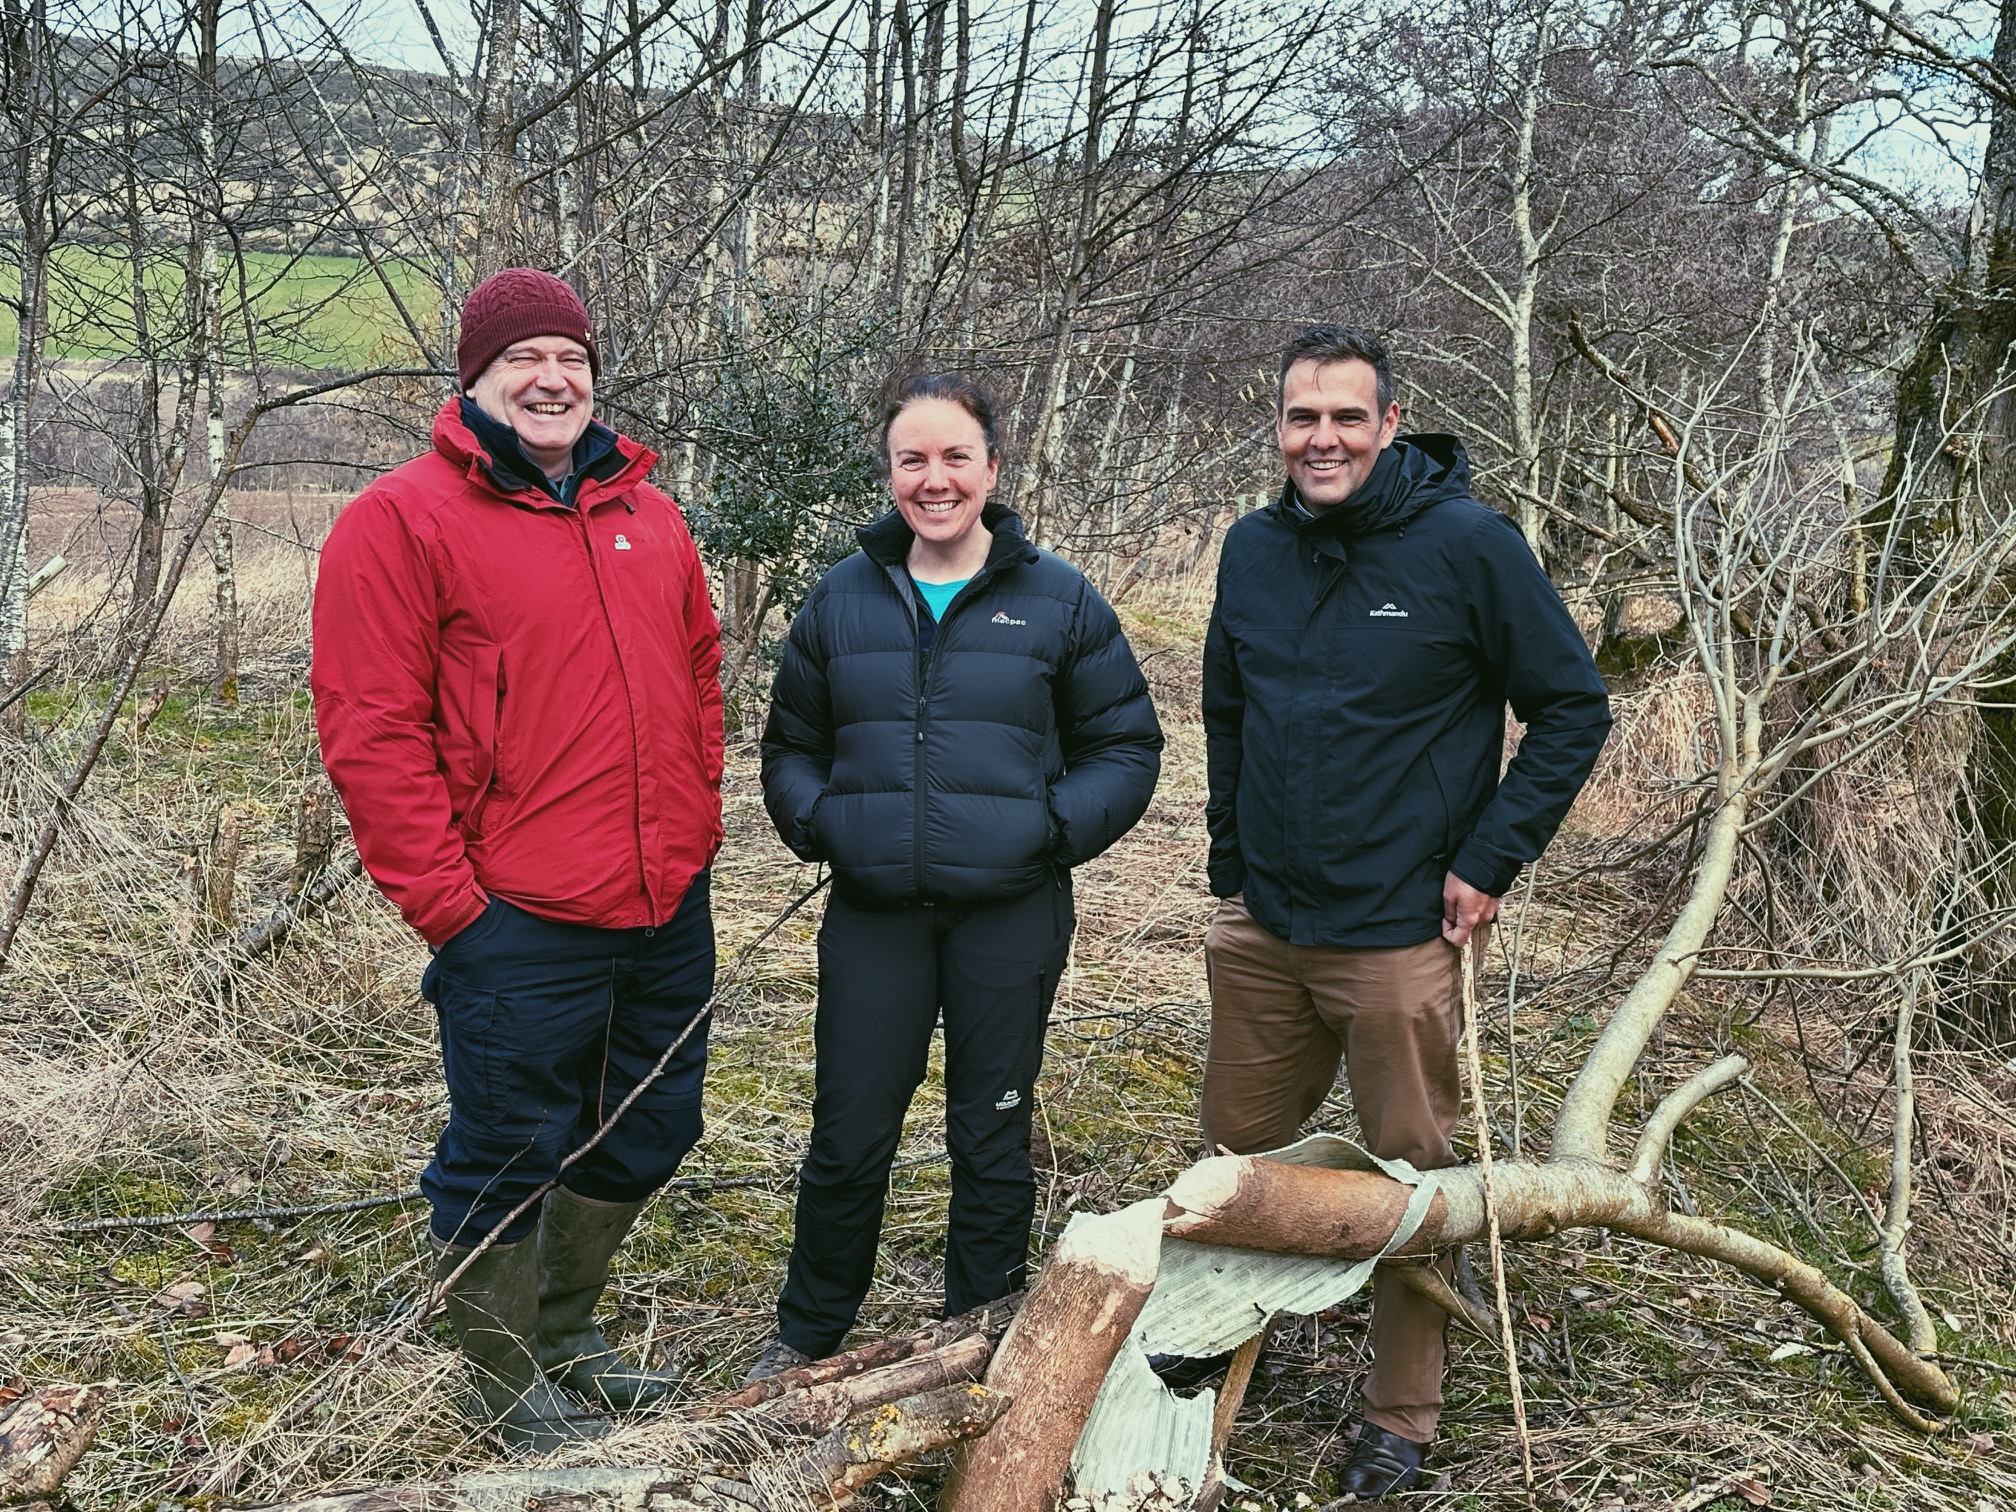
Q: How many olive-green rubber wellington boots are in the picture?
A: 2